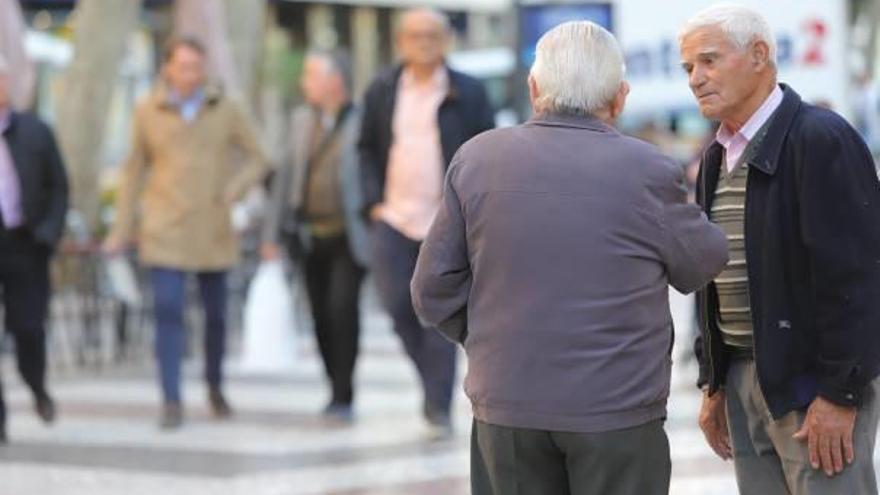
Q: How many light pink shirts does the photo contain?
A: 2